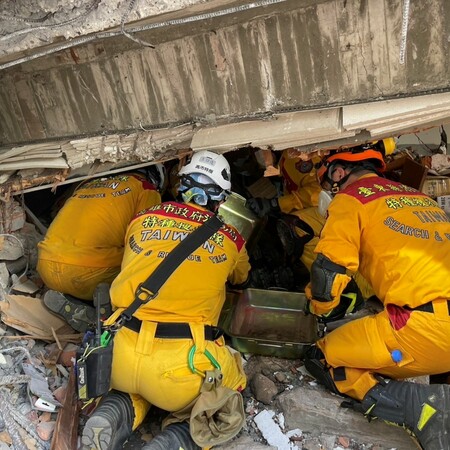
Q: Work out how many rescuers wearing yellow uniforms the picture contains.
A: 4